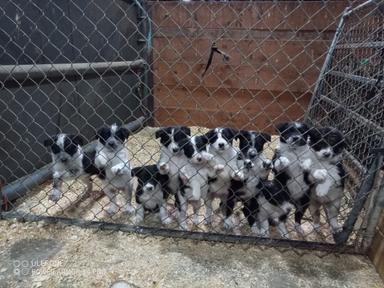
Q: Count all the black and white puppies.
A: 10